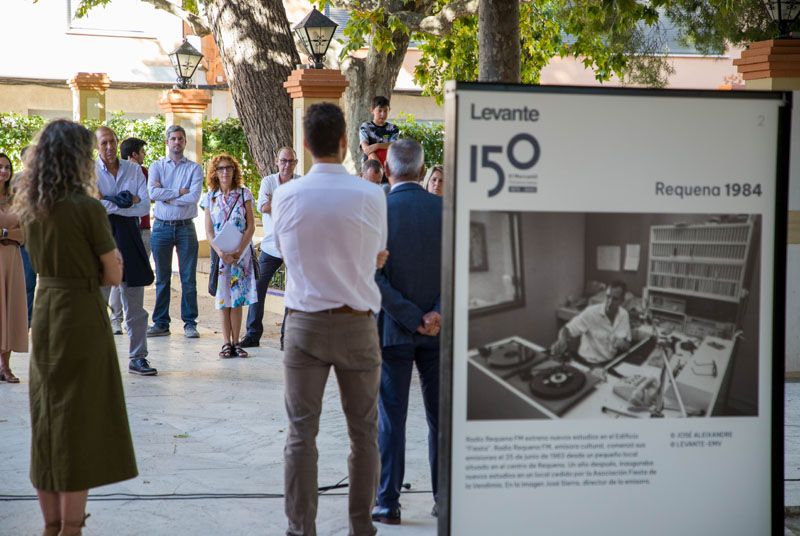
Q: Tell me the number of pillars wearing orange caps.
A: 4